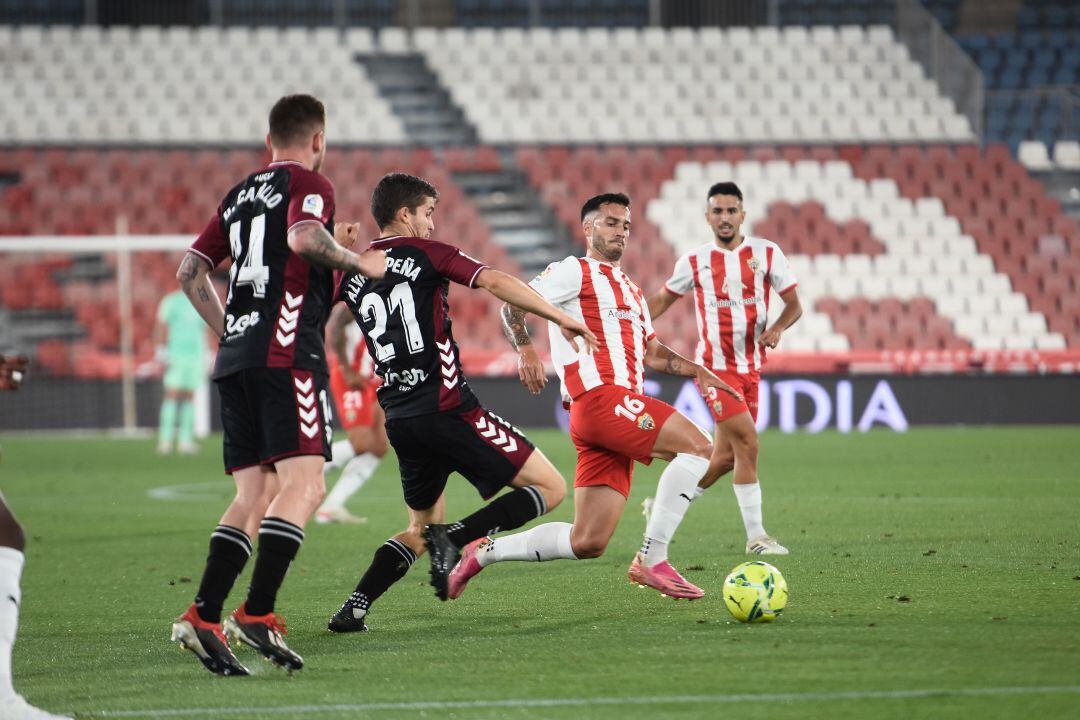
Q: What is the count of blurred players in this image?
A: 2